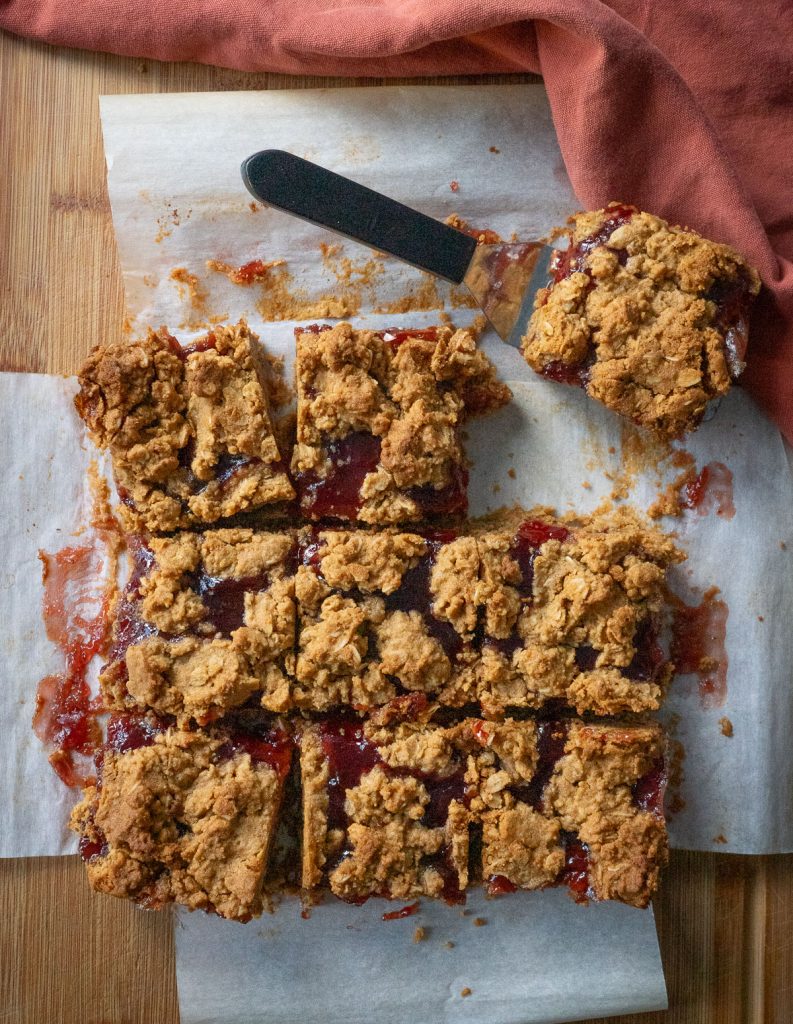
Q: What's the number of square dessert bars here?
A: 9